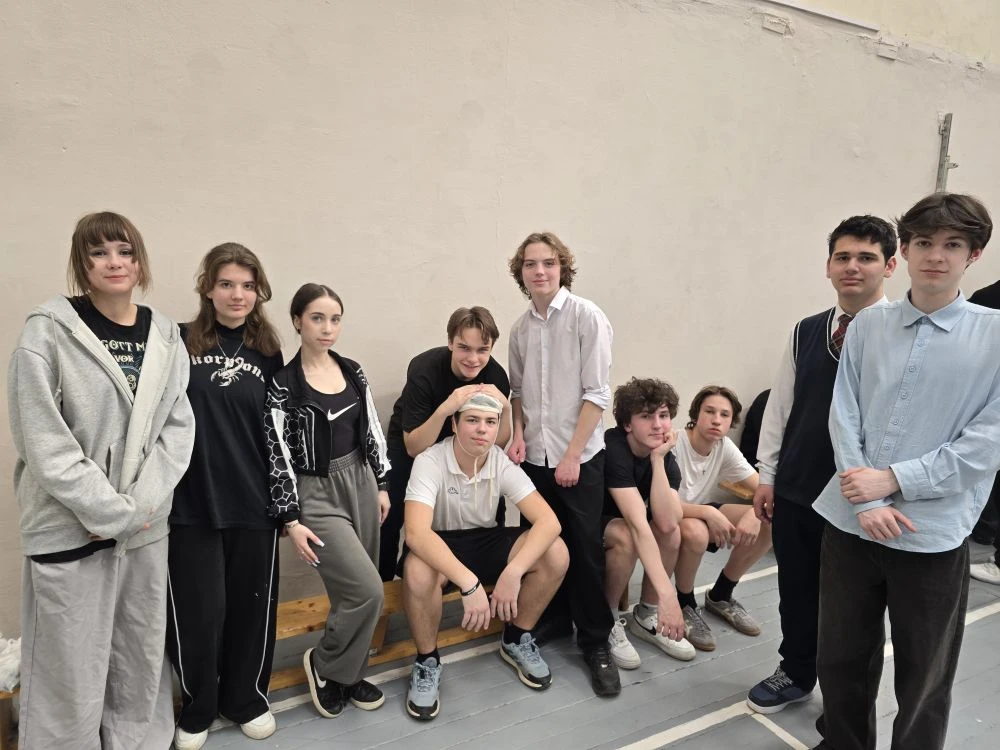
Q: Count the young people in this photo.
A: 10